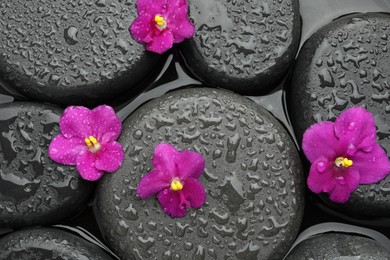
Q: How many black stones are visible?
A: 7